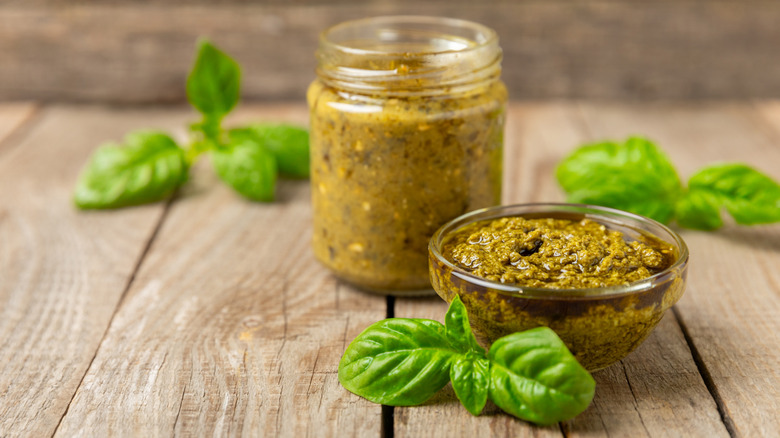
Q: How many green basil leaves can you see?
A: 11